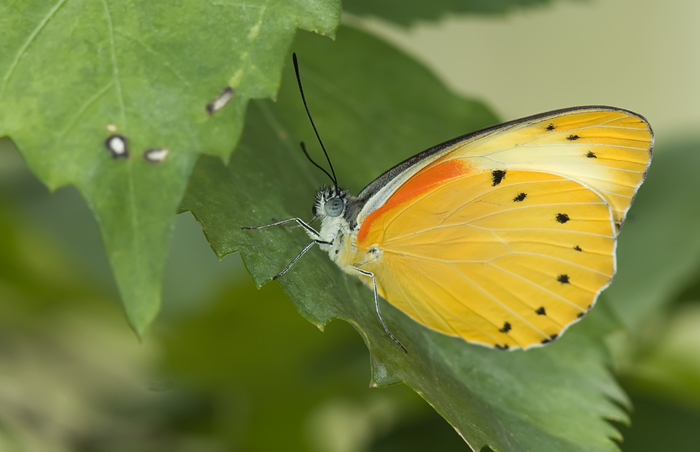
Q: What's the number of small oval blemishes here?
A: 3